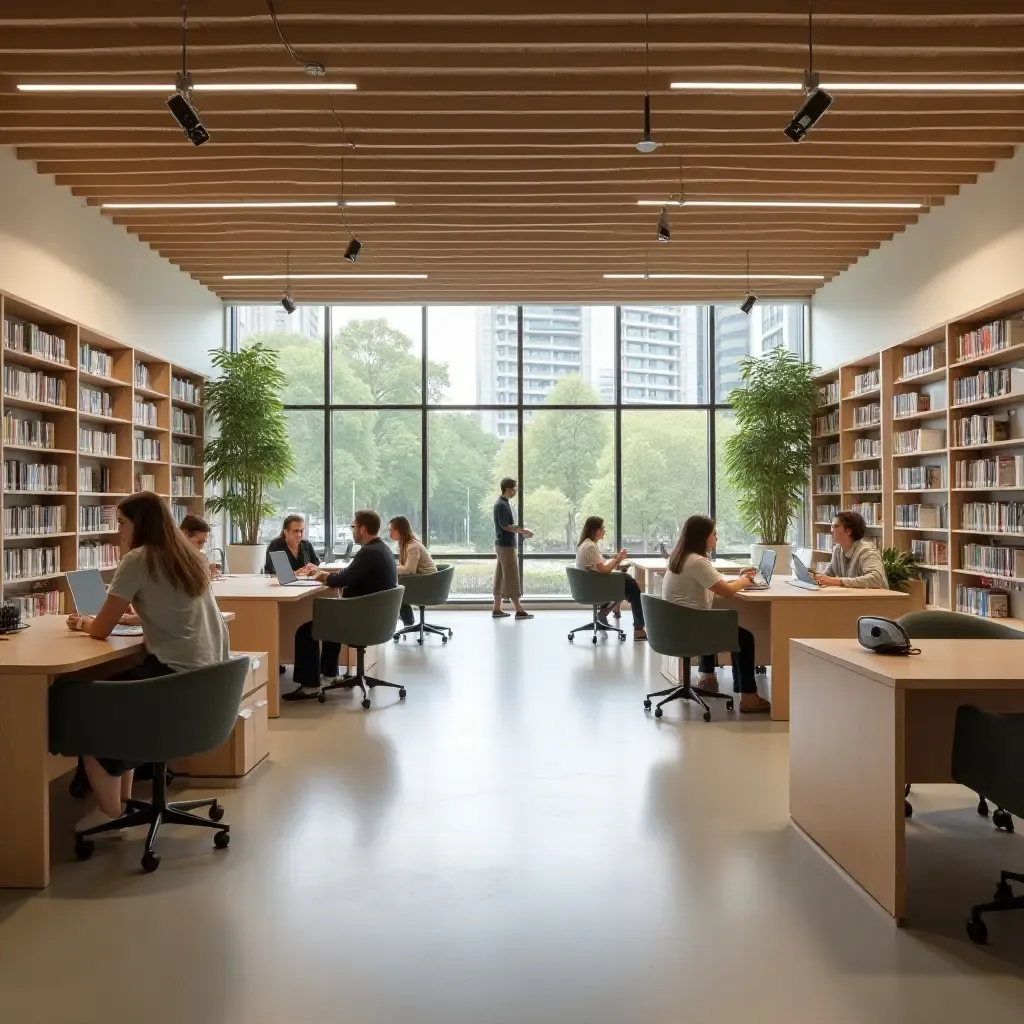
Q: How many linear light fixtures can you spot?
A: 6